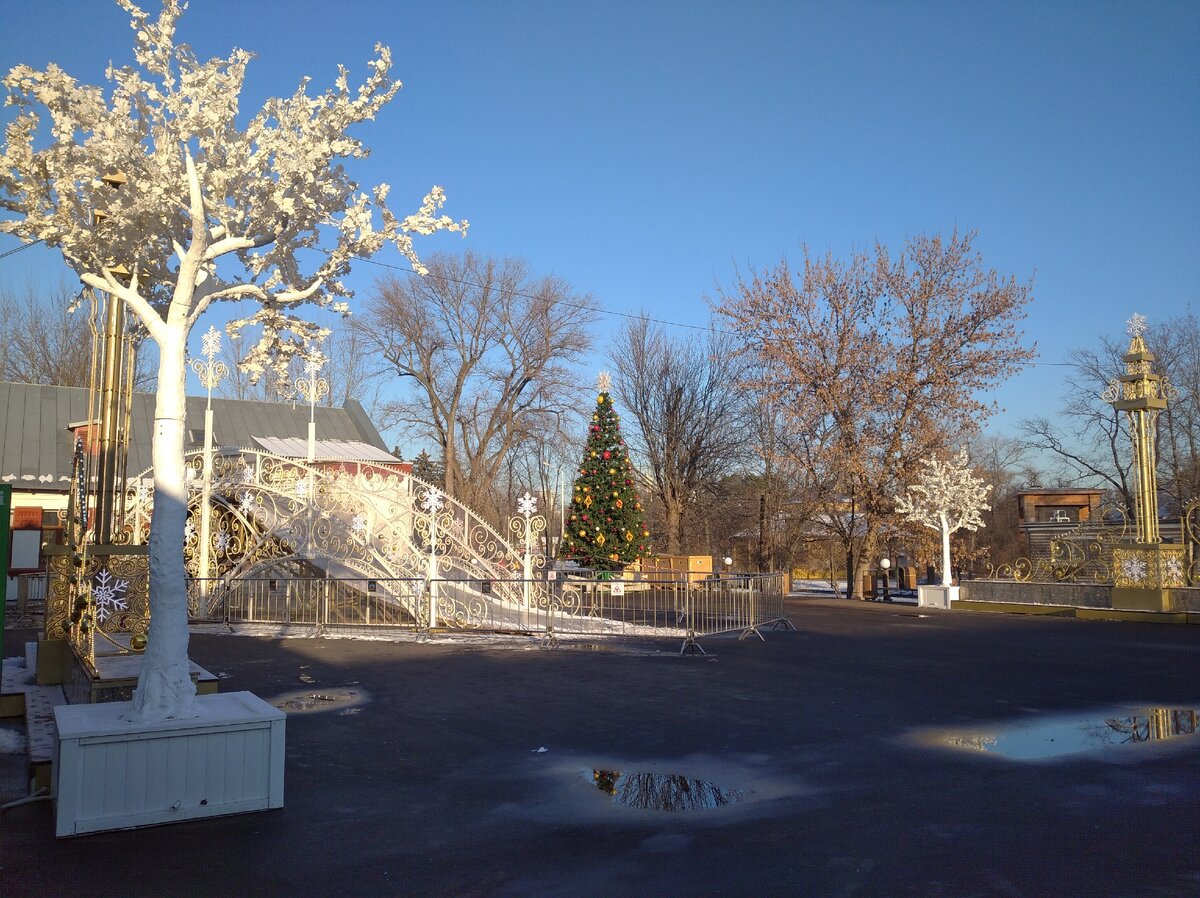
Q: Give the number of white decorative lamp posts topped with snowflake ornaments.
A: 4